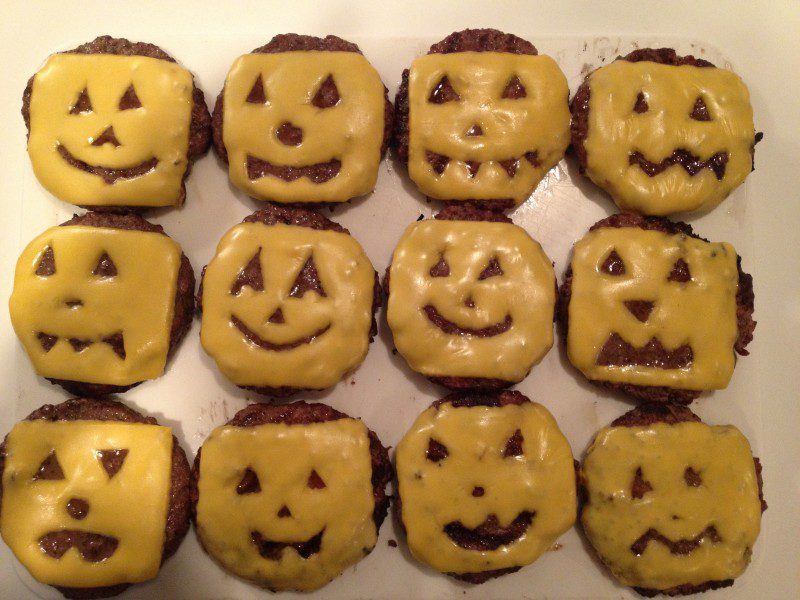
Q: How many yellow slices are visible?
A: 12